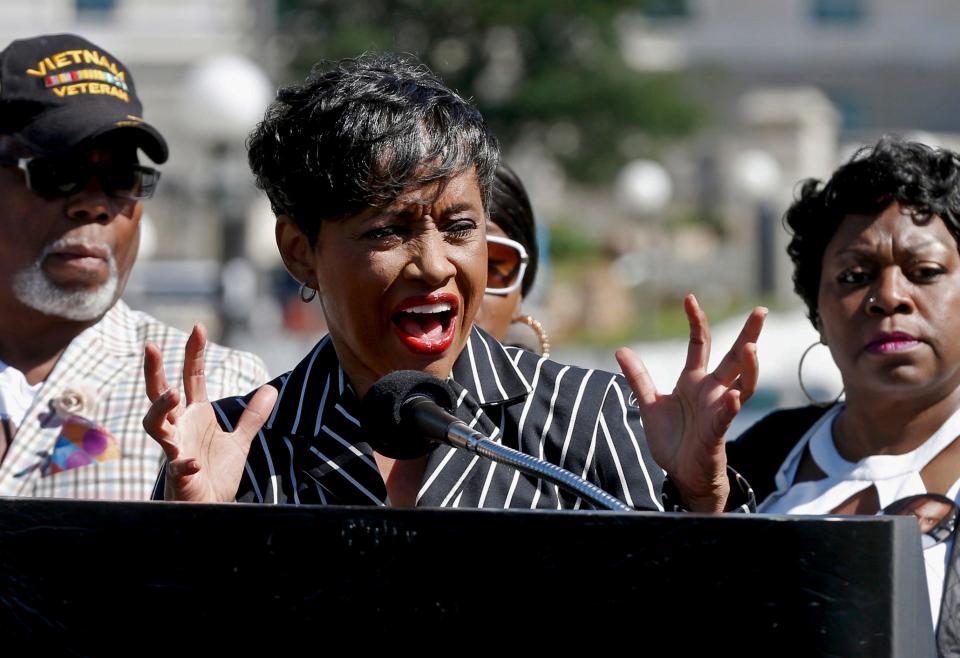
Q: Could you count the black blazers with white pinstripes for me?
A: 1